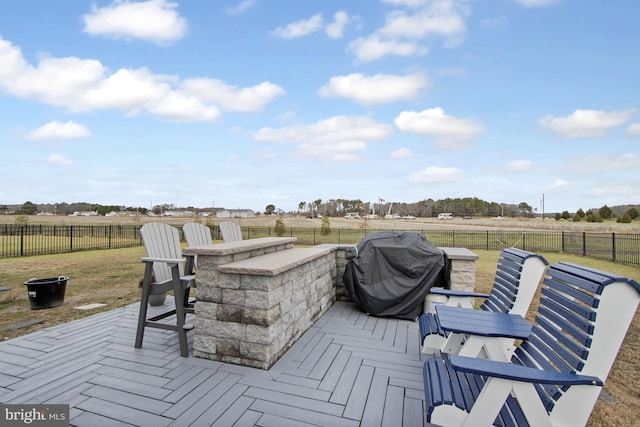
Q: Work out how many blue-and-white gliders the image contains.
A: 2